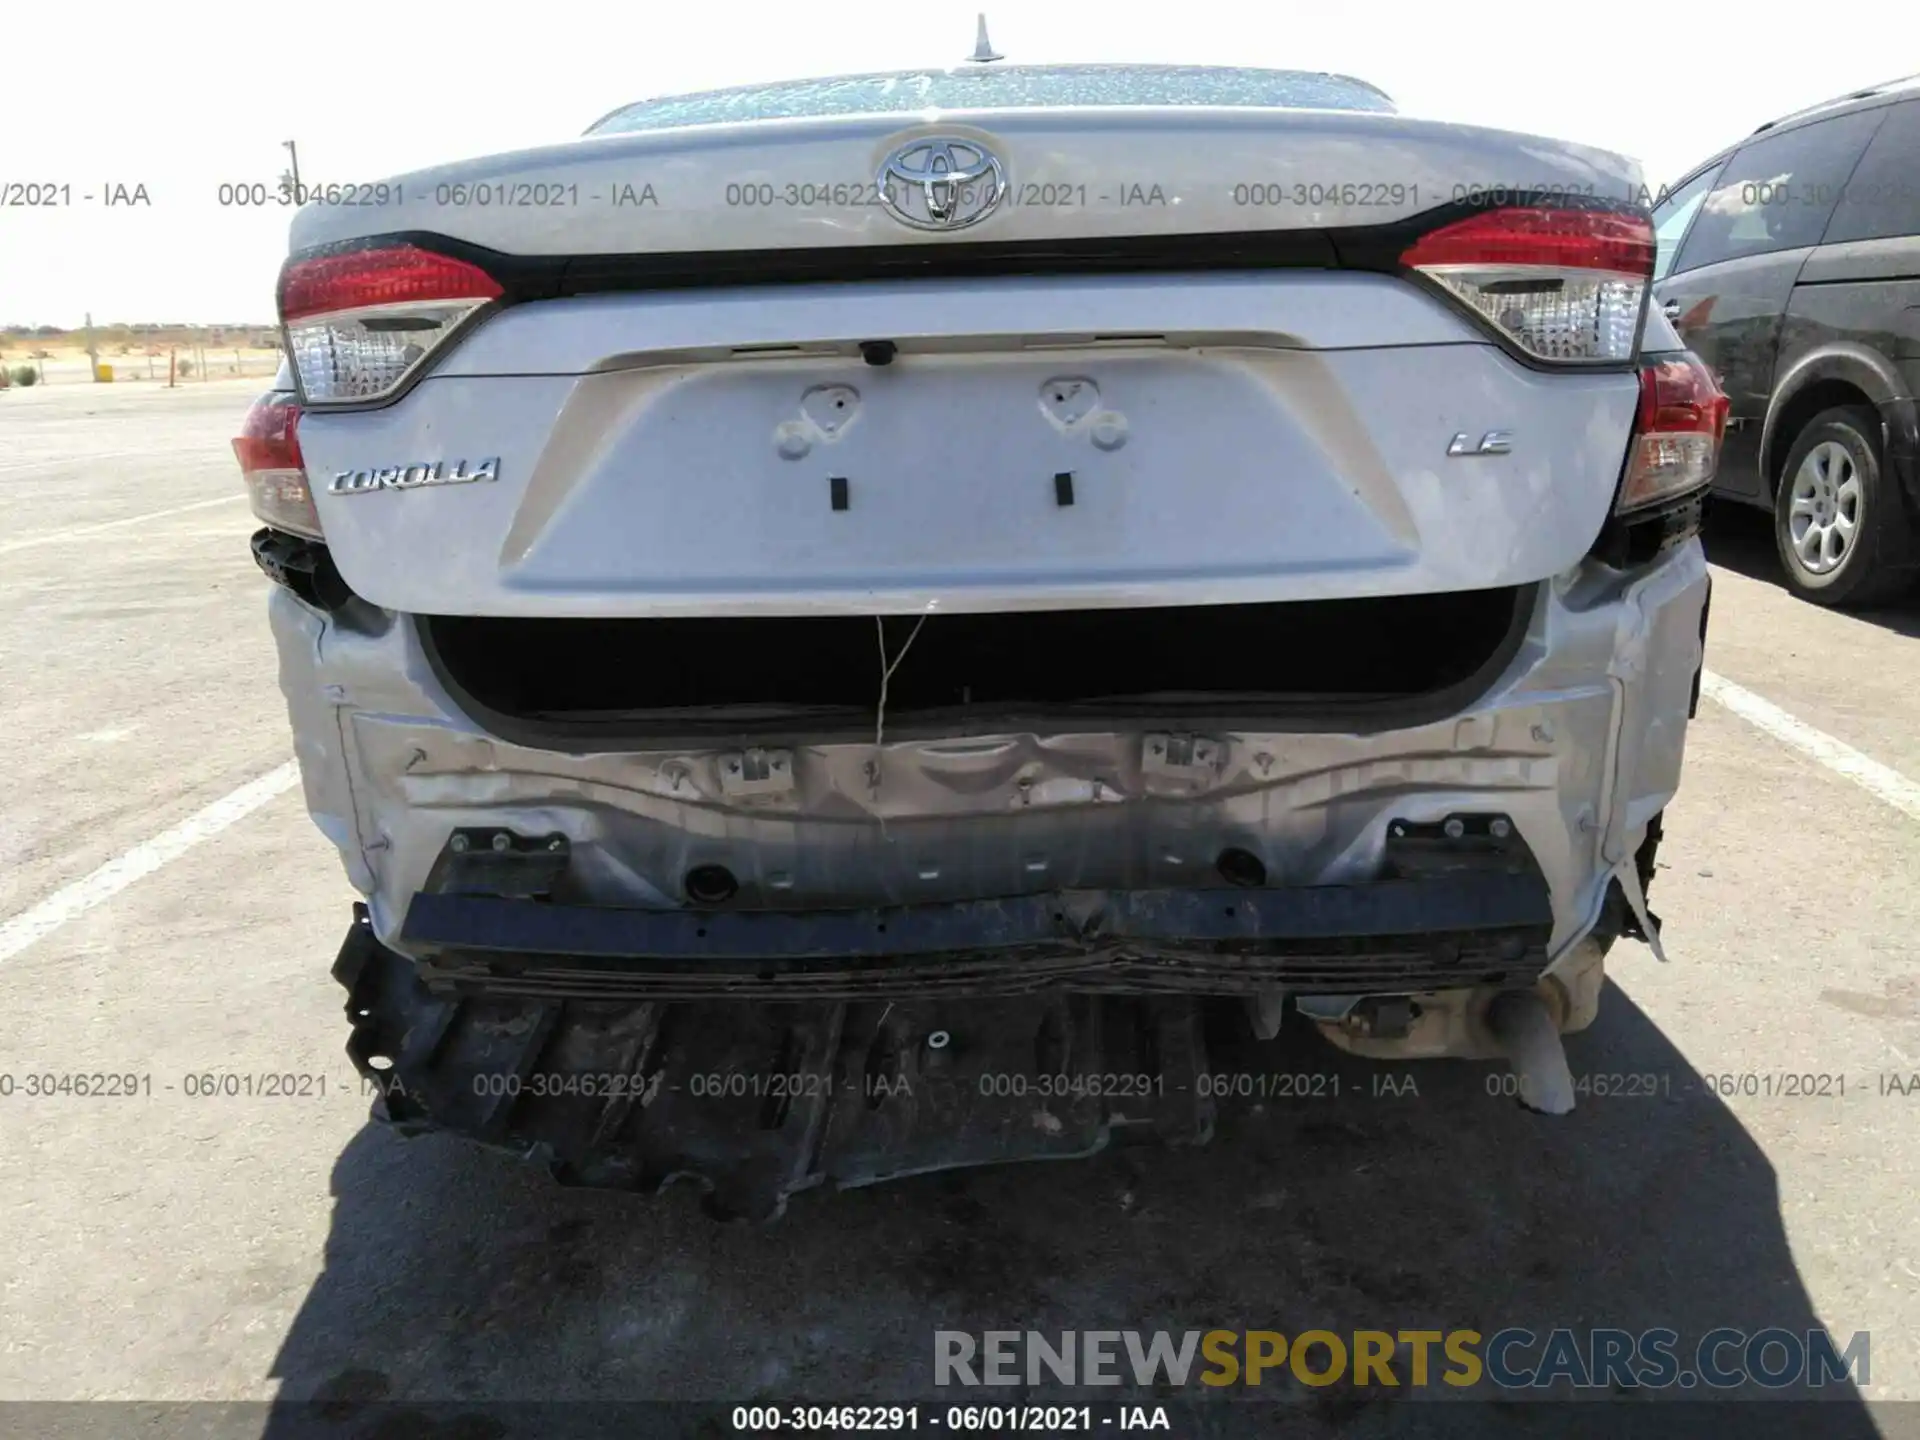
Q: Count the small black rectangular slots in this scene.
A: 2